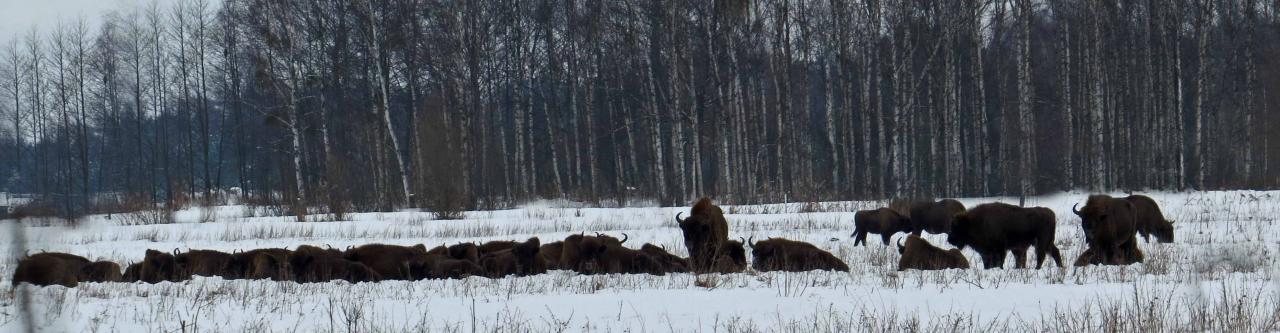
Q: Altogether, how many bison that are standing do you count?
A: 6